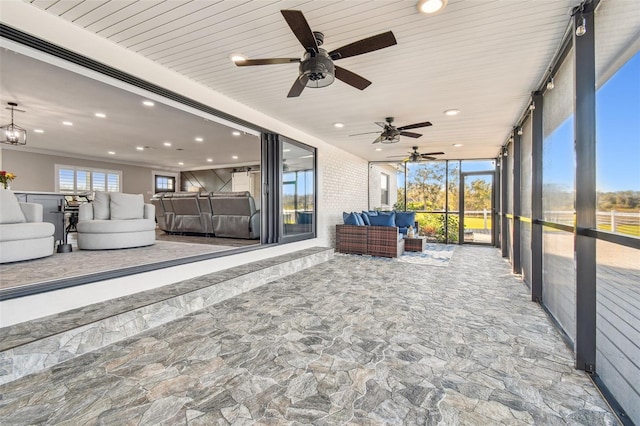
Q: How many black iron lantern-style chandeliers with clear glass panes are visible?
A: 1